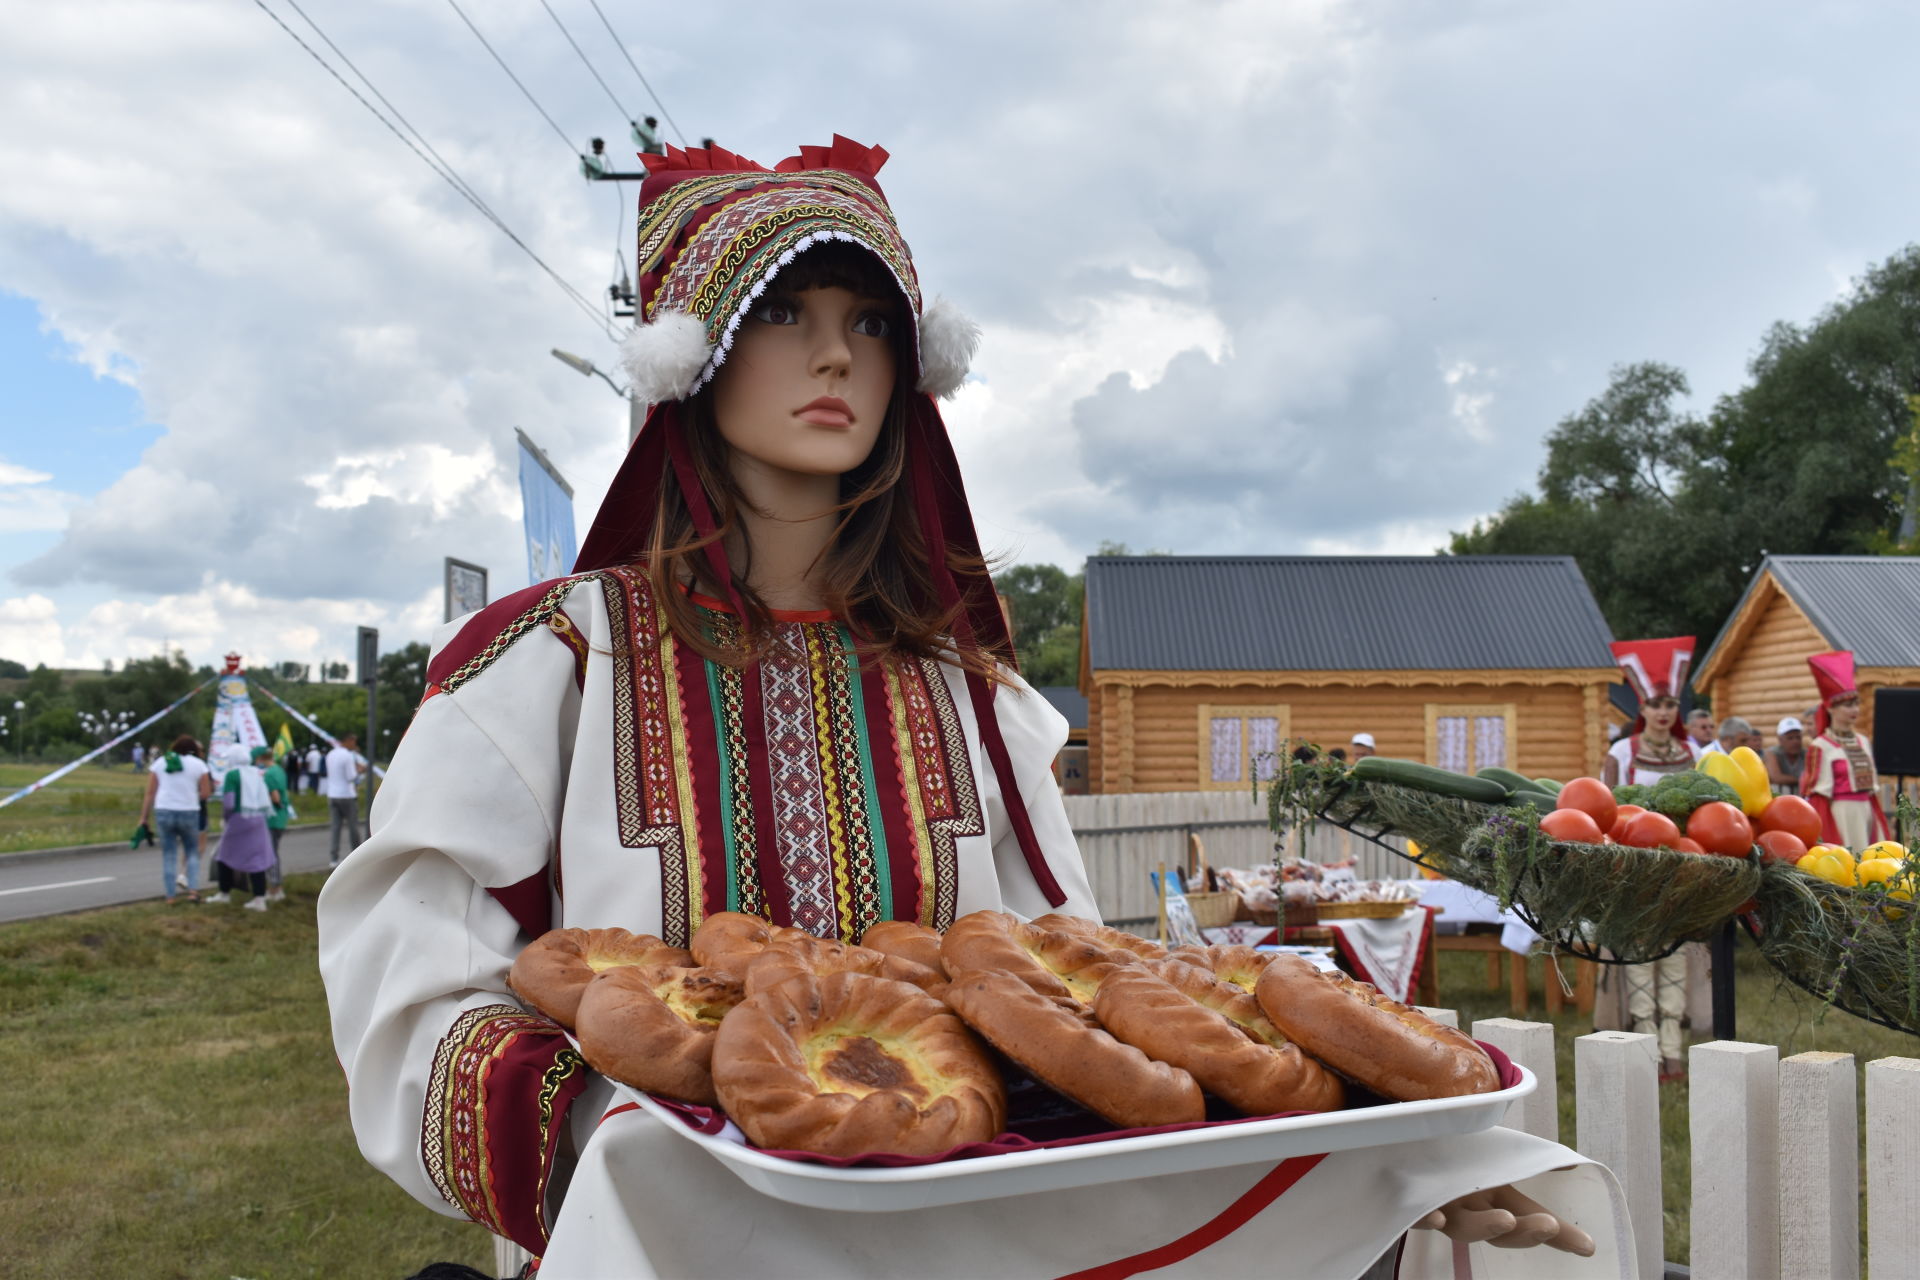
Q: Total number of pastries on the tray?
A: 12